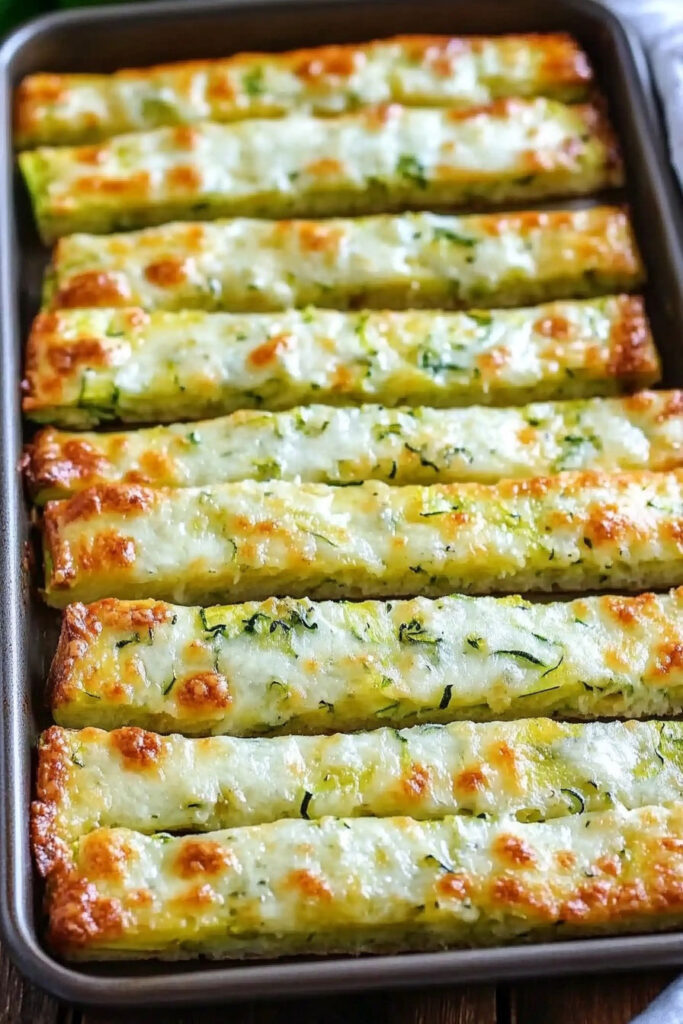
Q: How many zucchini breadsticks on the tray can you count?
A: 9